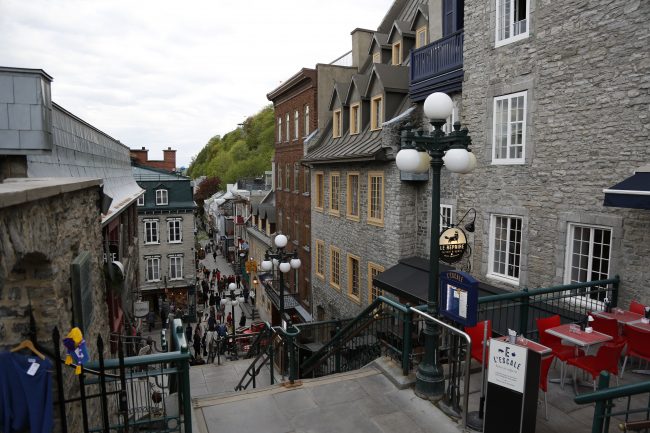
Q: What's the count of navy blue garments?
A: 1